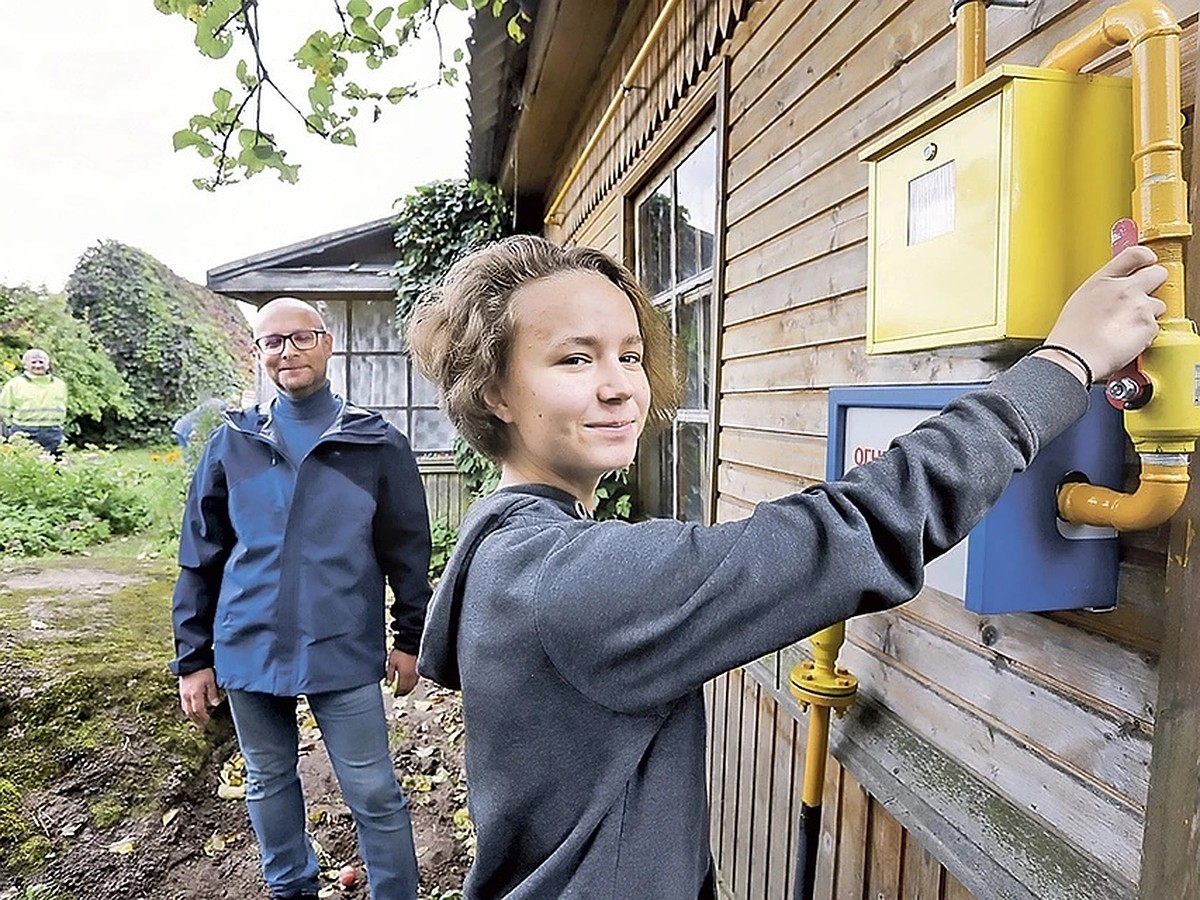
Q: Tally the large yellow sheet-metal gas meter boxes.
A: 1